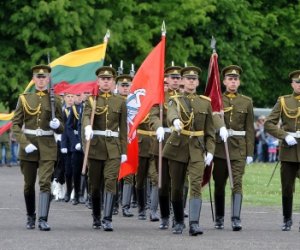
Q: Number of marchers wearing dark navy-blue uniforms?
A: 2